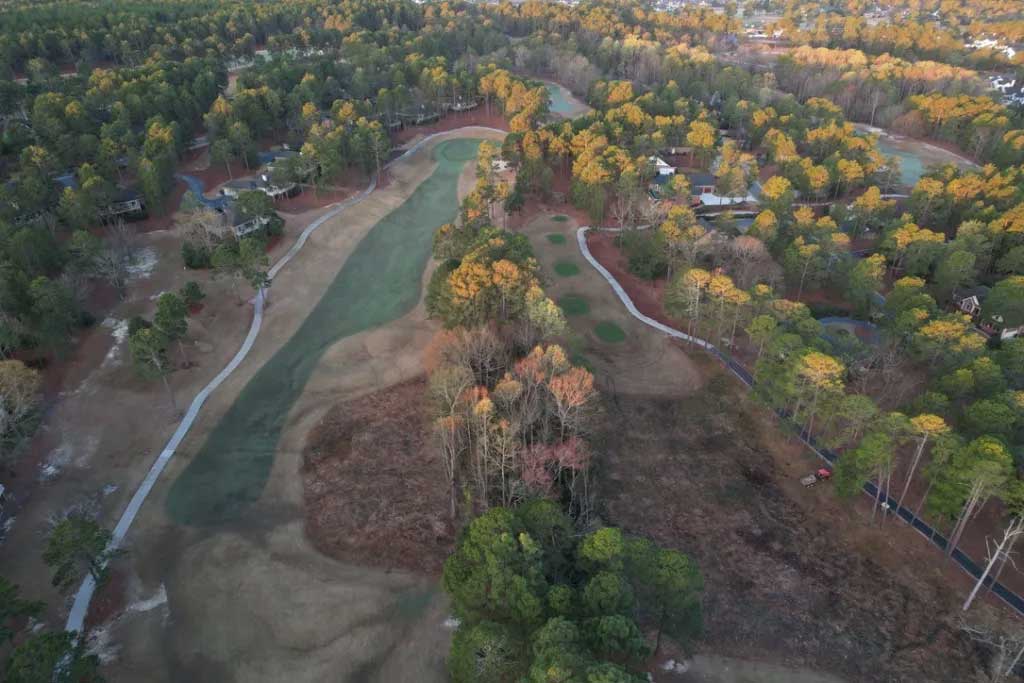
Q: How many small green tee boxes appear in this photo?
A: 5